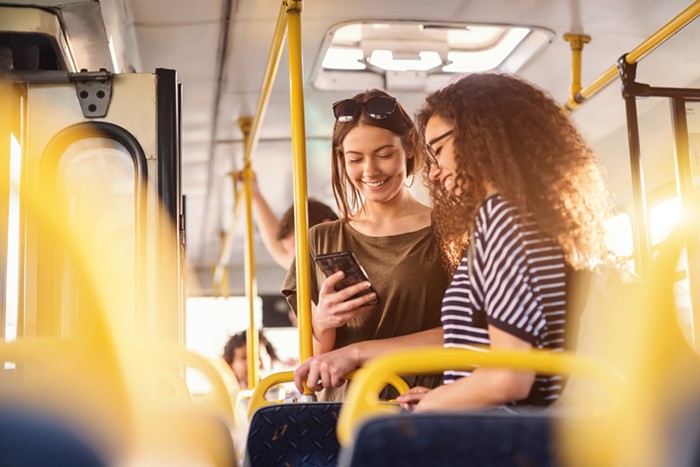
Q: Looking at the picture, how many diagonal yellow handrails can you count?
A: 2